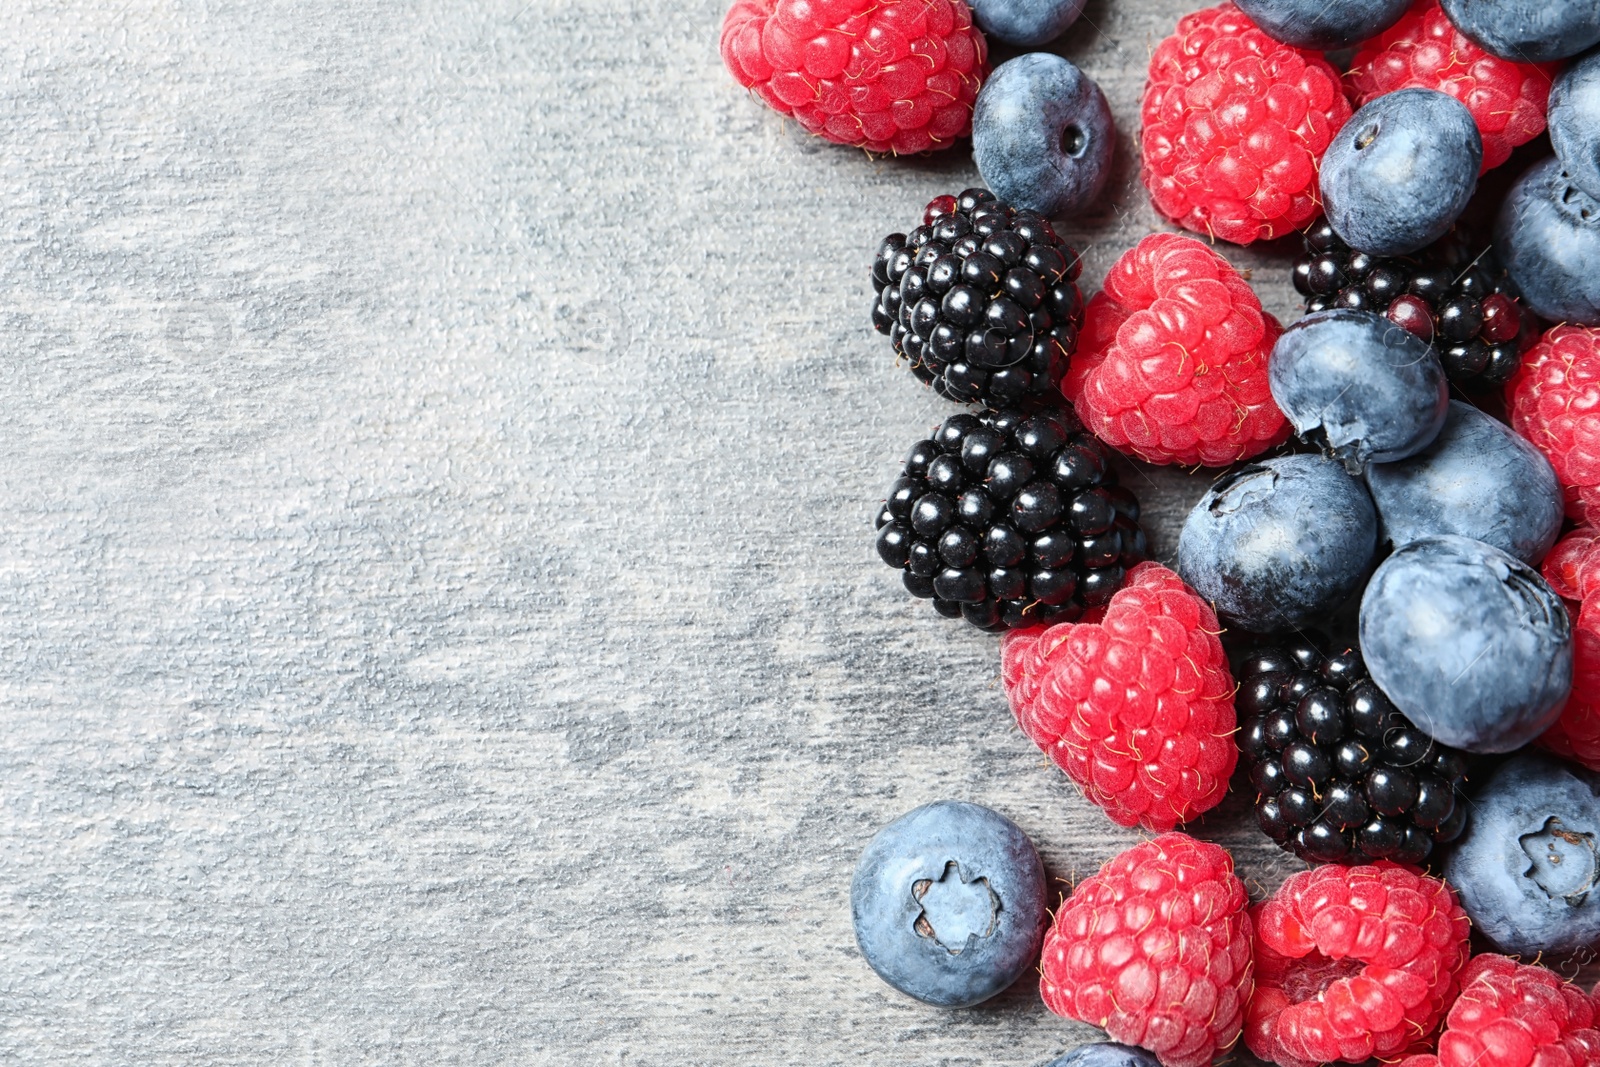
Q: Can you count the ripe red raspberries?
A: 10